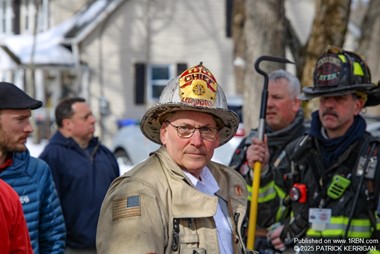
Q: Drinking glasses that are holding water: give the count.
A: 0